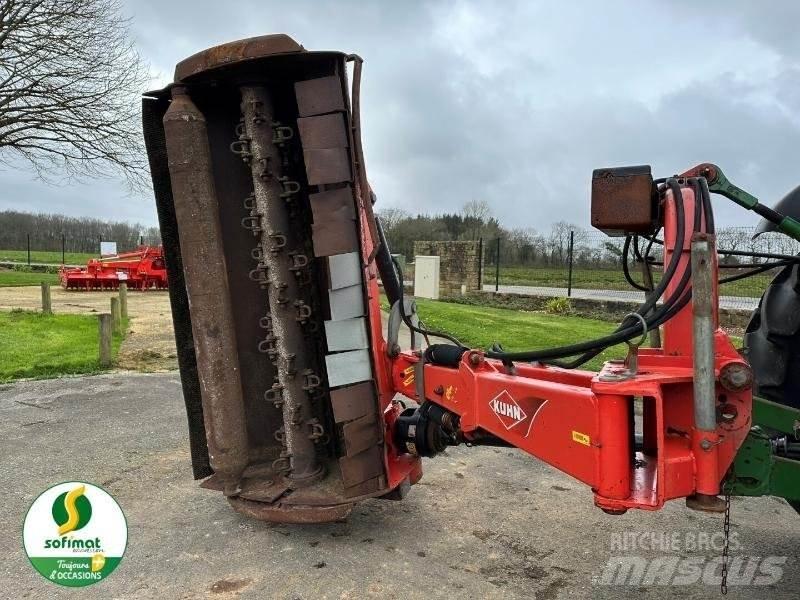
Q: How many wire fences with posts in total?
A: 2